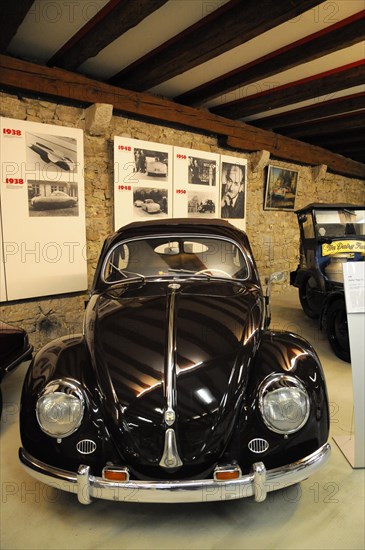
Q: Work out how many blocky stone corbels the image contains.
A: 3